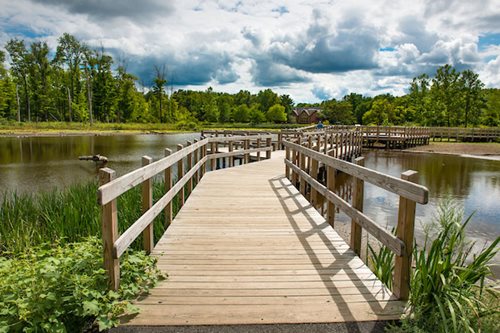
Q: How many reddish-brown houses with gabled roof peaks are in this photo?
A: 1